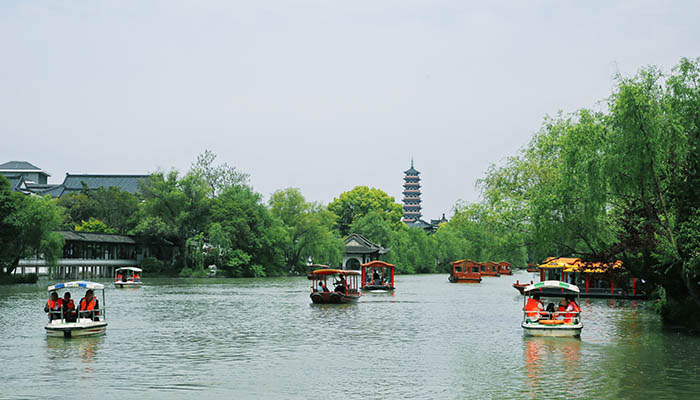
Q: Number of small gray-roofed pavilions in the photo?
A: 1